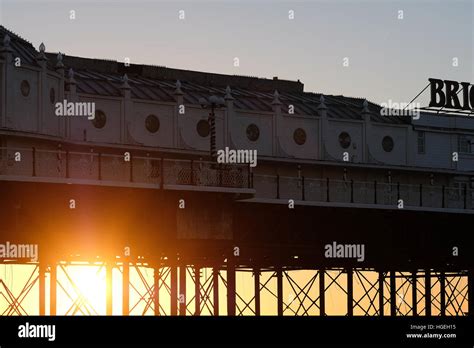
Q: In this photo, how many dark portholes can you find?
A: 9